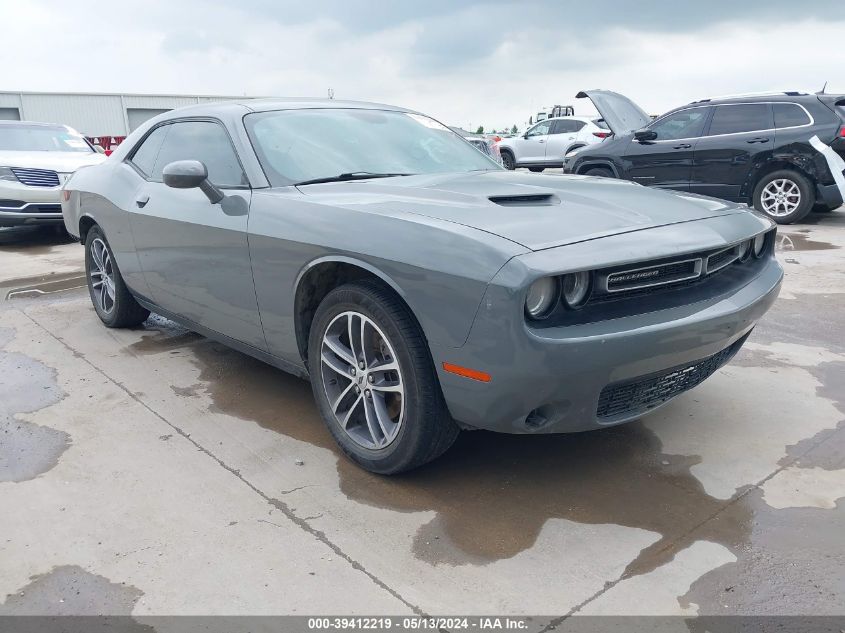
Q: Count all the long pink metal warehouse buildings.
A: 0